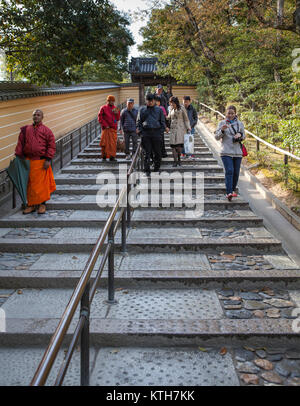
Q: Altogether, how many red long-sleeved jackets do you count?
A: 2